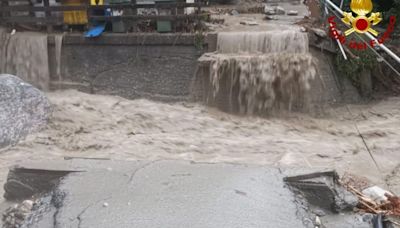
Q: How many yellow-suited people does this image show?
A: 0